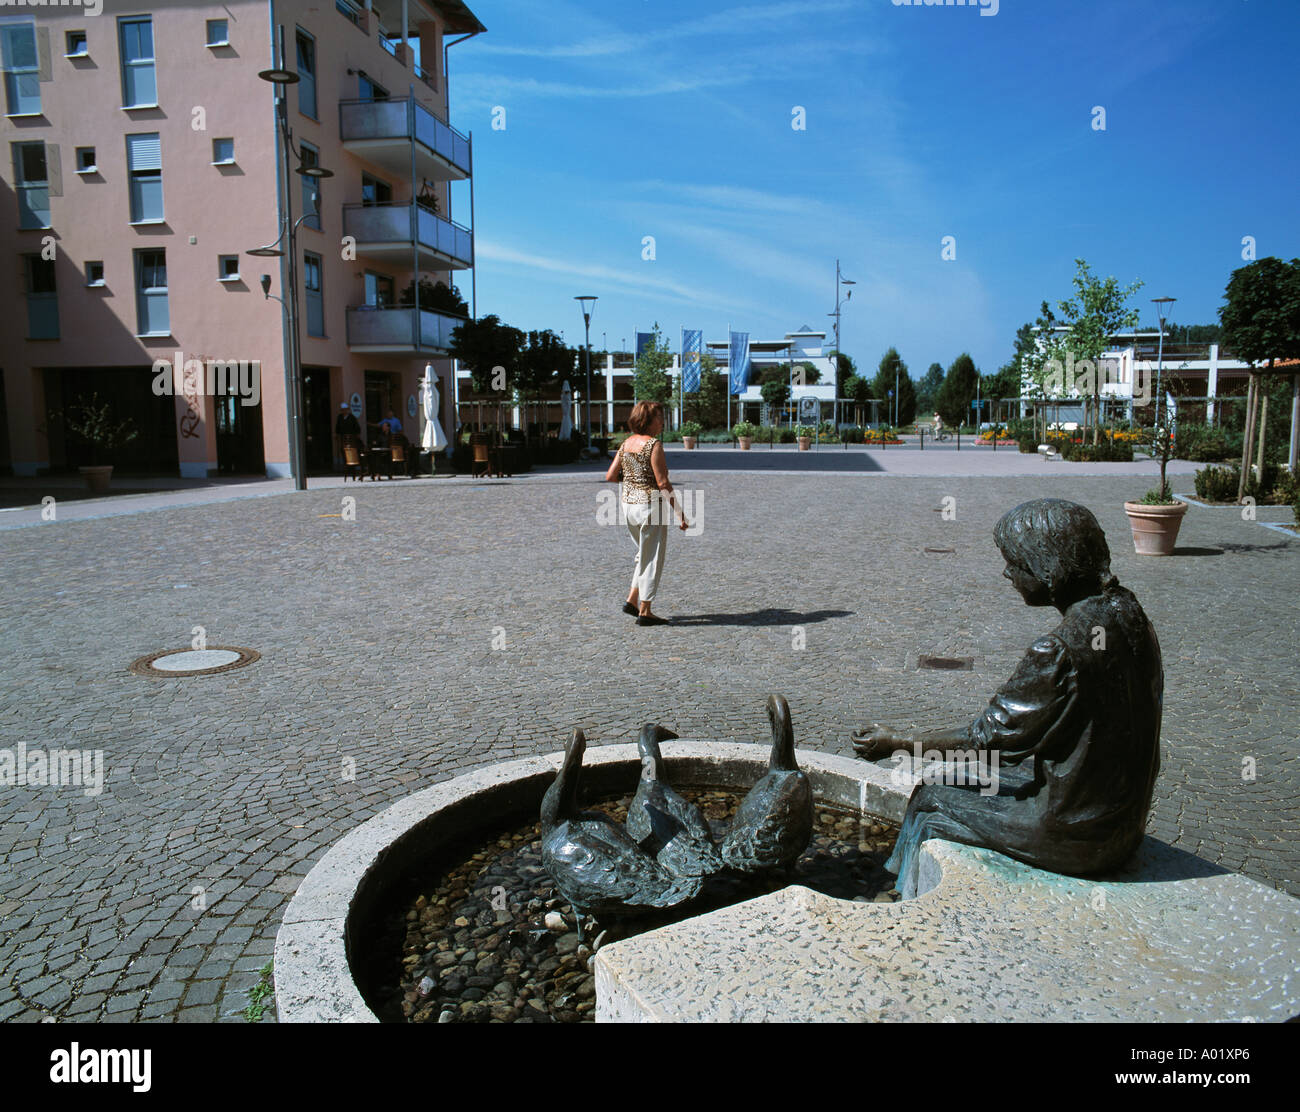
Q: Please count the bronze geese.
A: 3